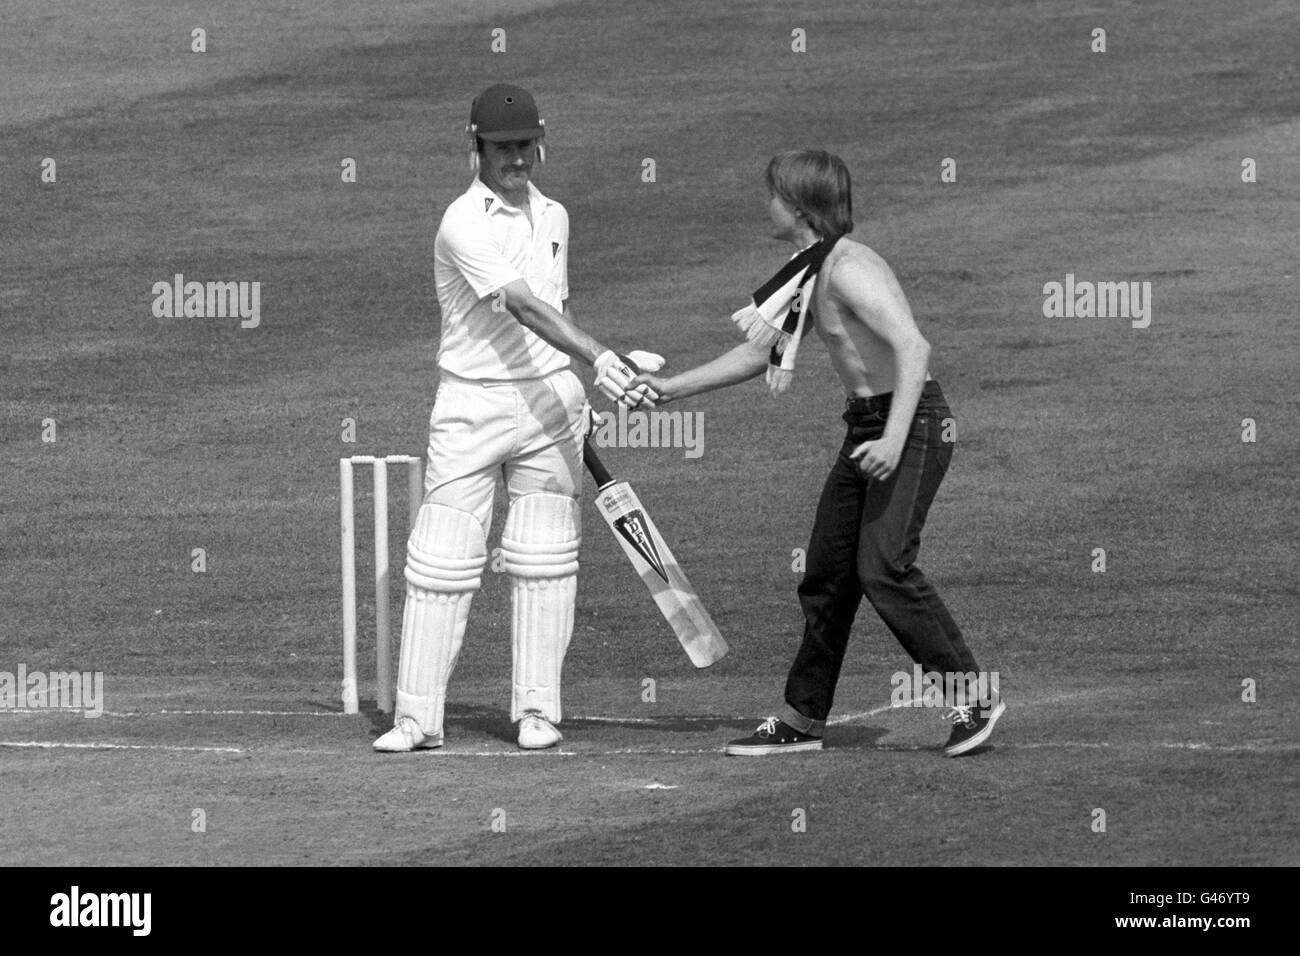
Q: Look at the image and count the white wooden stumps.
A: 3